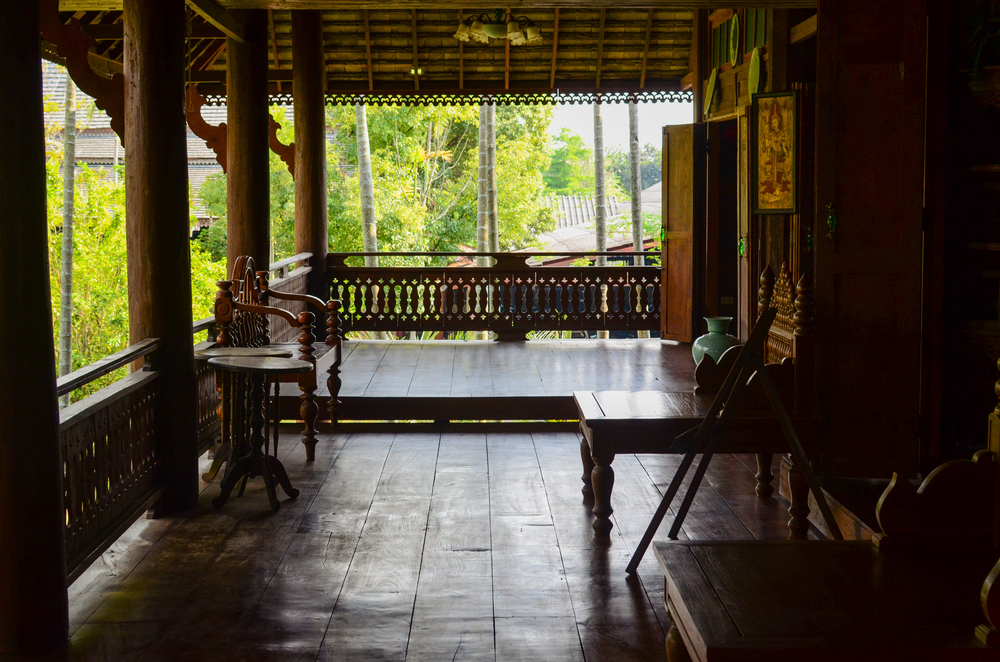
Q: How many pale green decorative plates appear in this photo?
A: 3